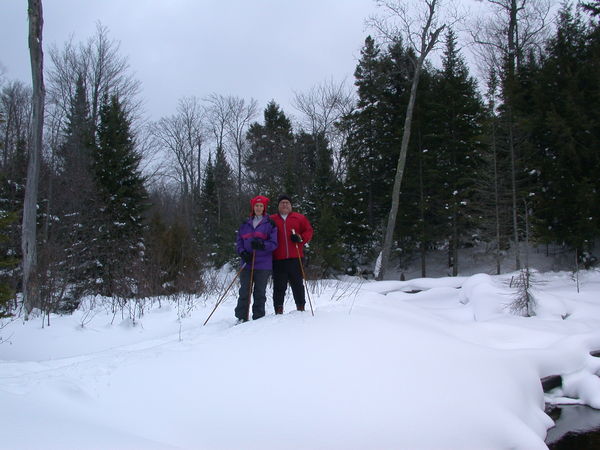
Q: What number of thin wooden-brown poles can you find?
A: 3